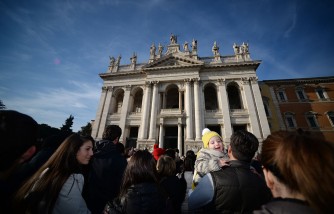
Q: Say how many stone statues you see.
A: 11